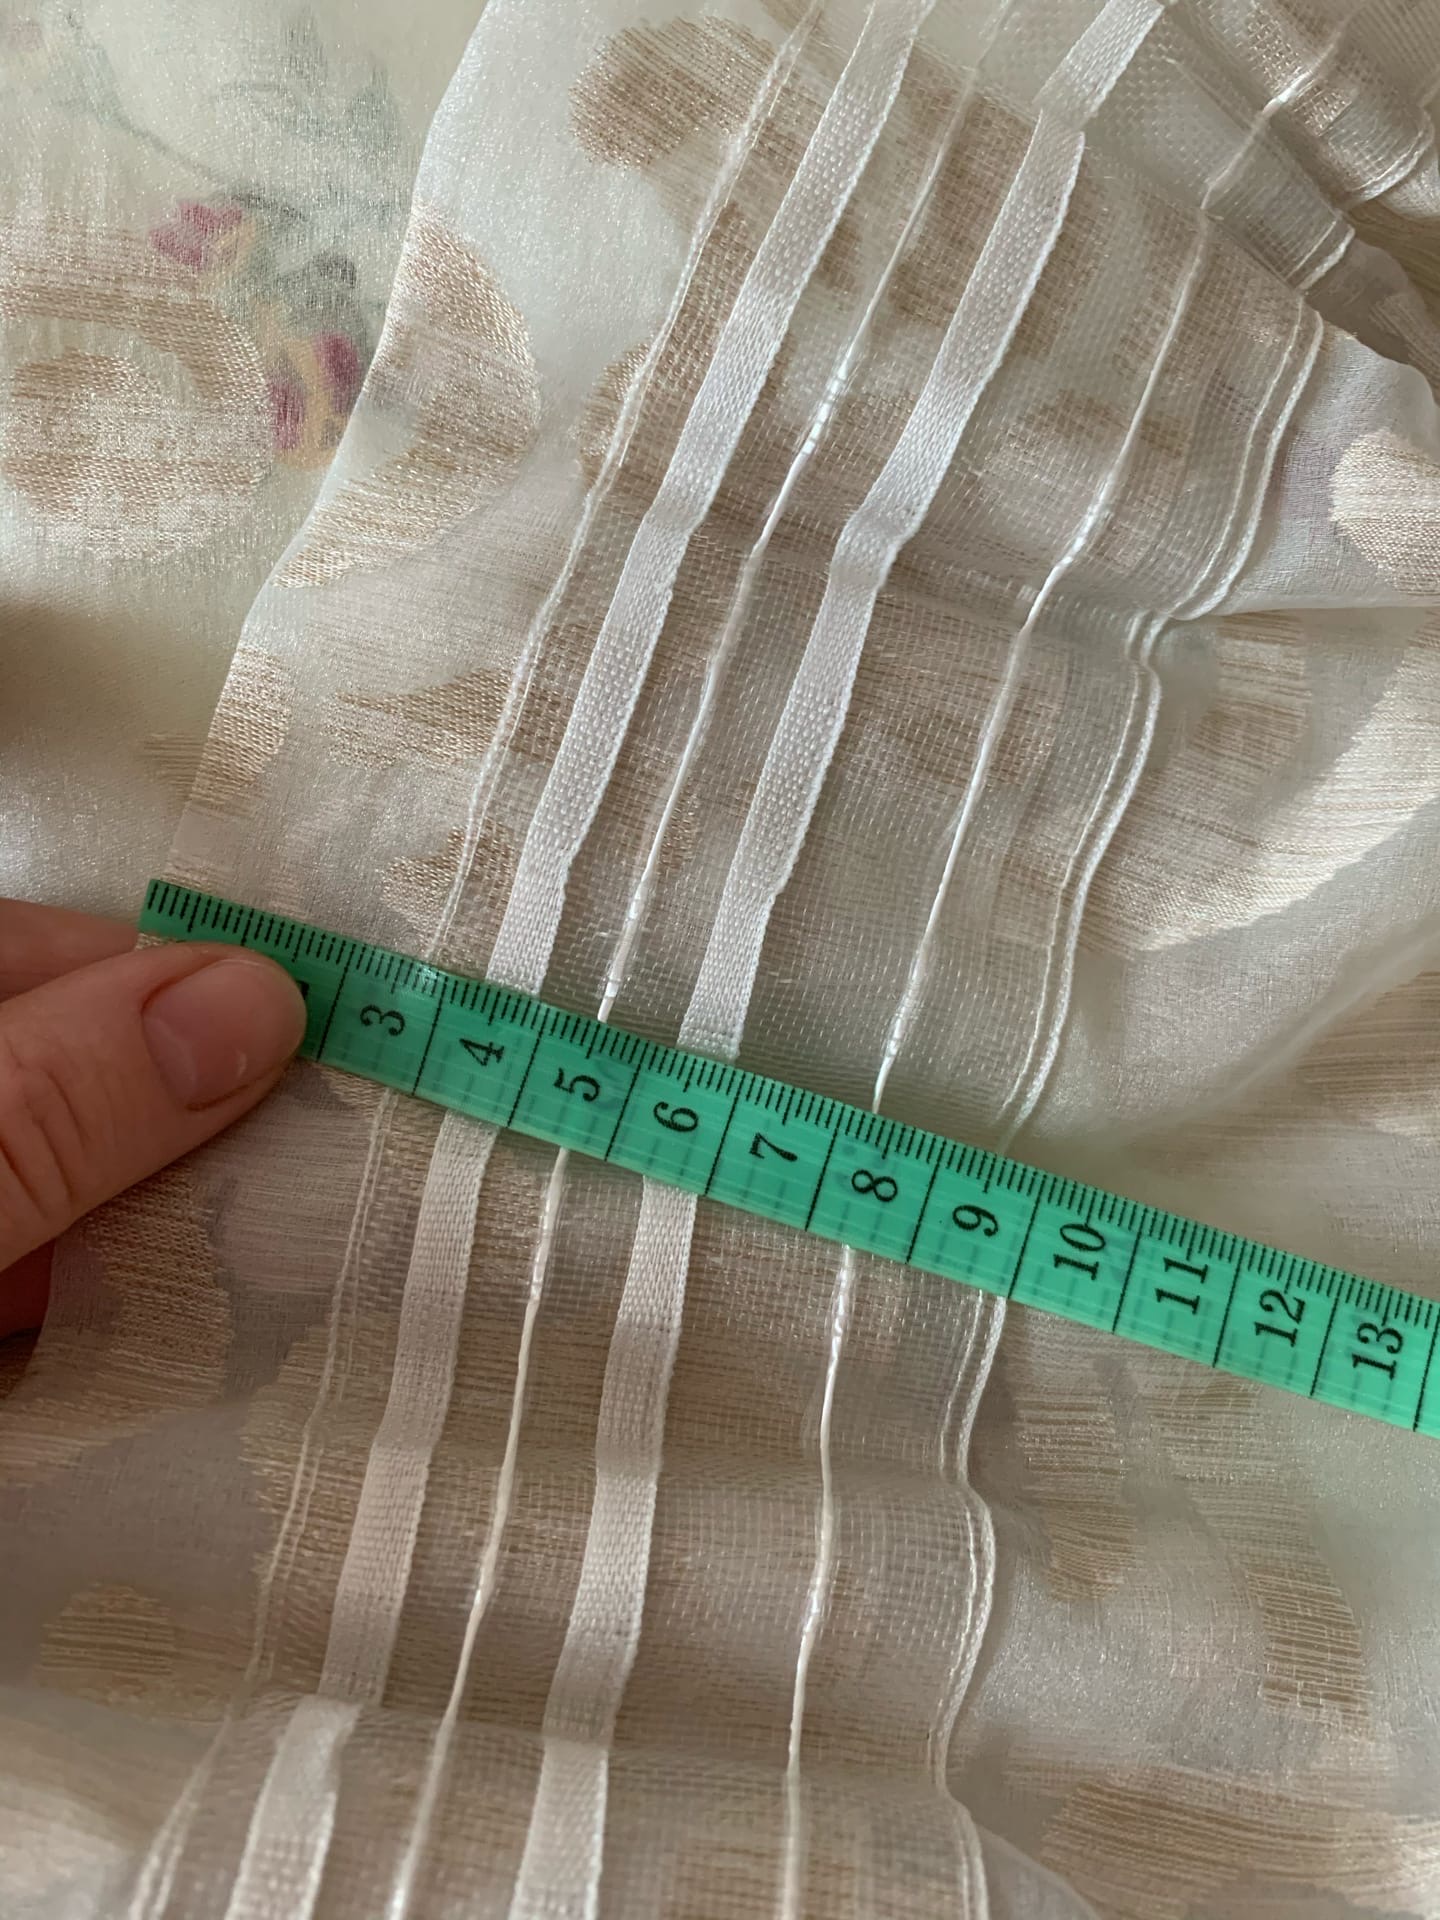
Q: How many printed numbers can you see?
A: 11